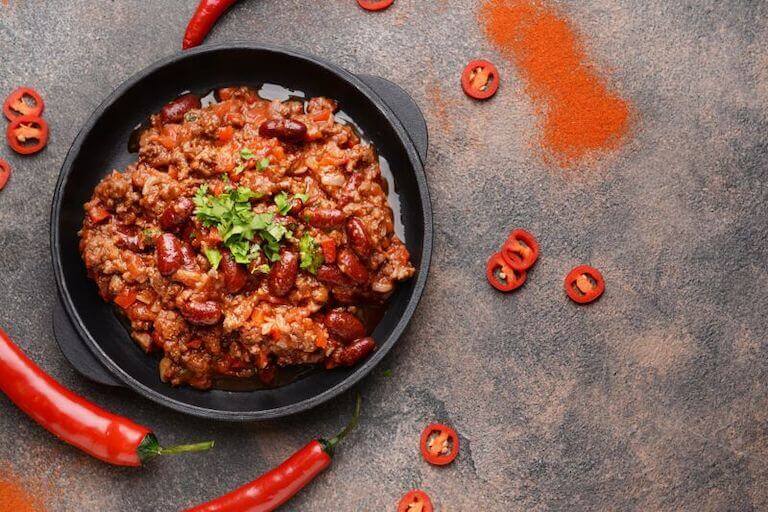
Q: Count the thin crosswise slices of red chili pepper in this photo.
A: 10